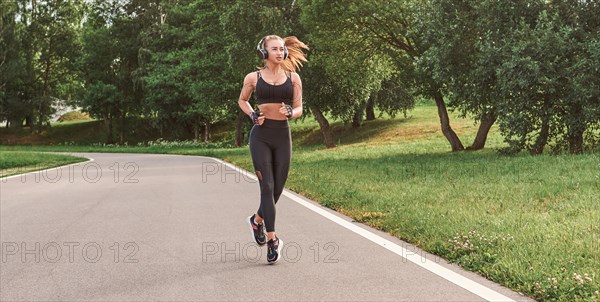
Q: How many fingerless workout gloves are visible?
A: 2